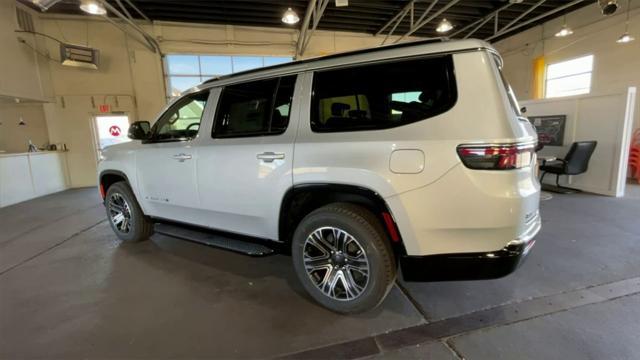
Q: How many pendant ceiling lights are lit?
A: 5